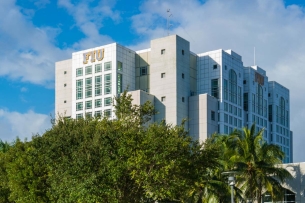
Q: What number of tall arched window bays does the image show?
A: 3